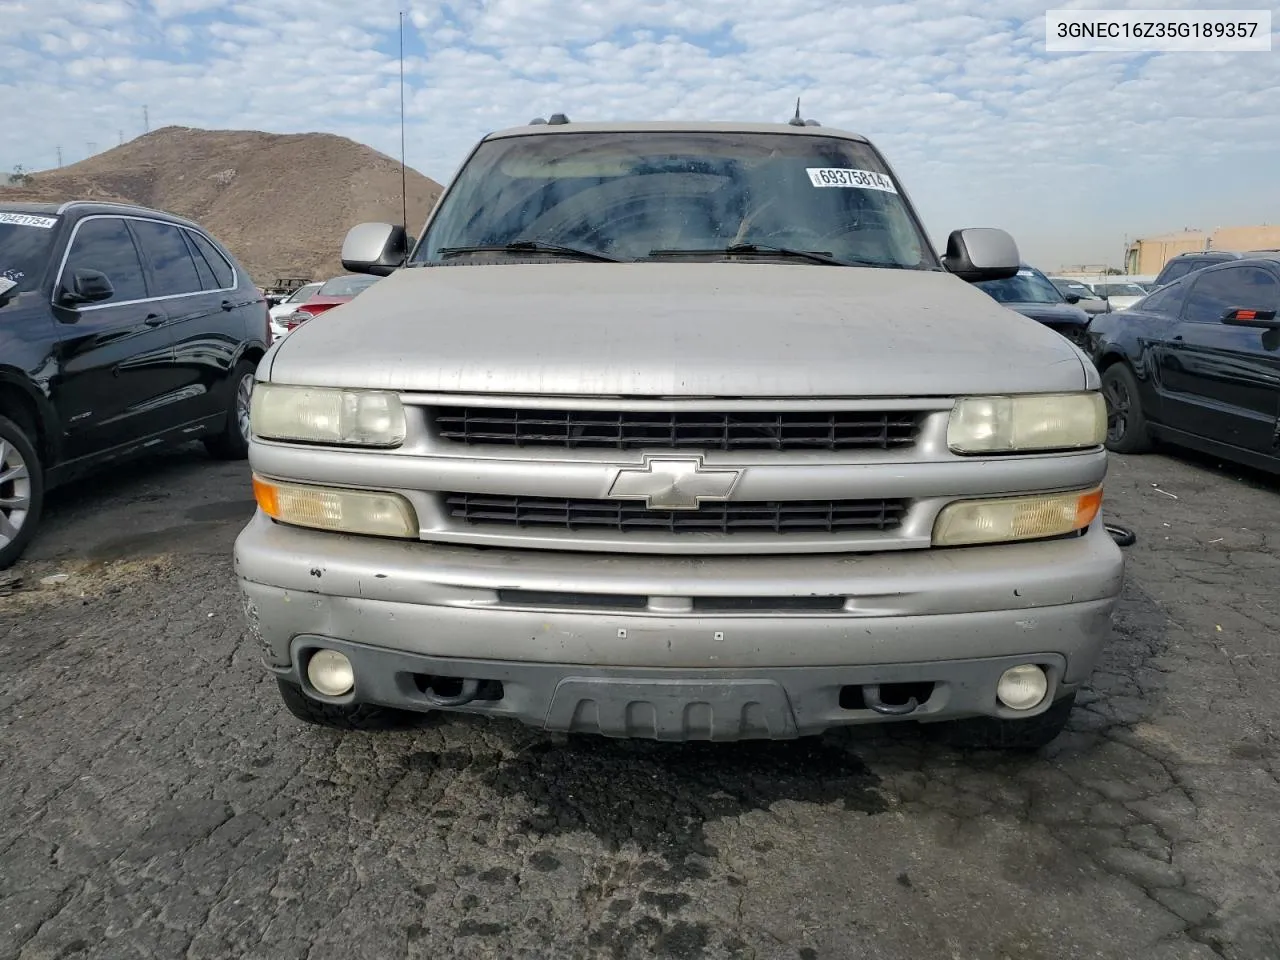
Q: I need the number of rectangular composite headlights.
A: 2